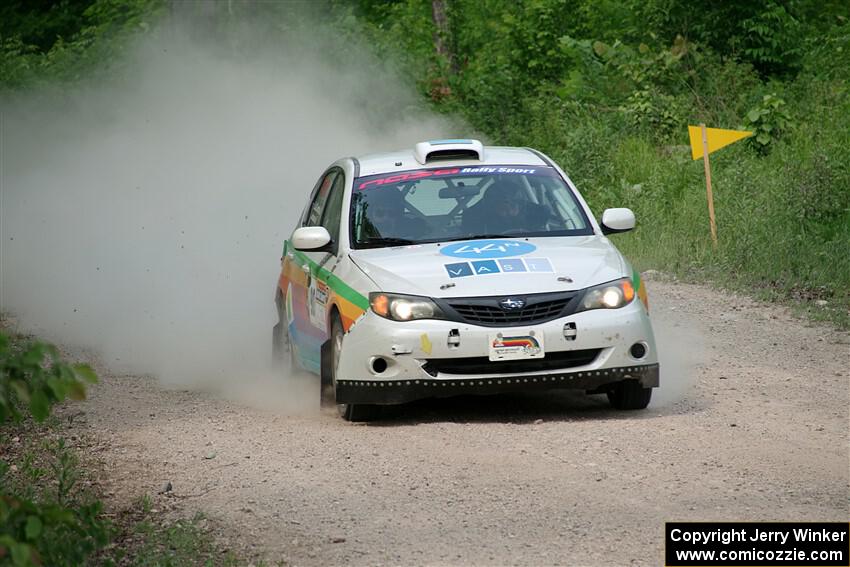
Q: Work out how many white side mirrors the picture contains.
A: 2